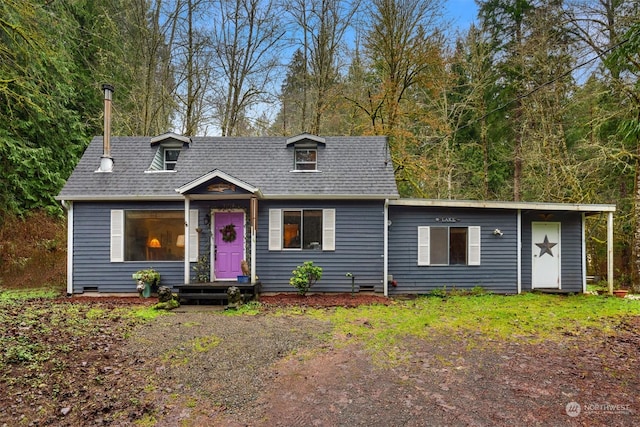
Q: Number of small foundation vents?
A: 2